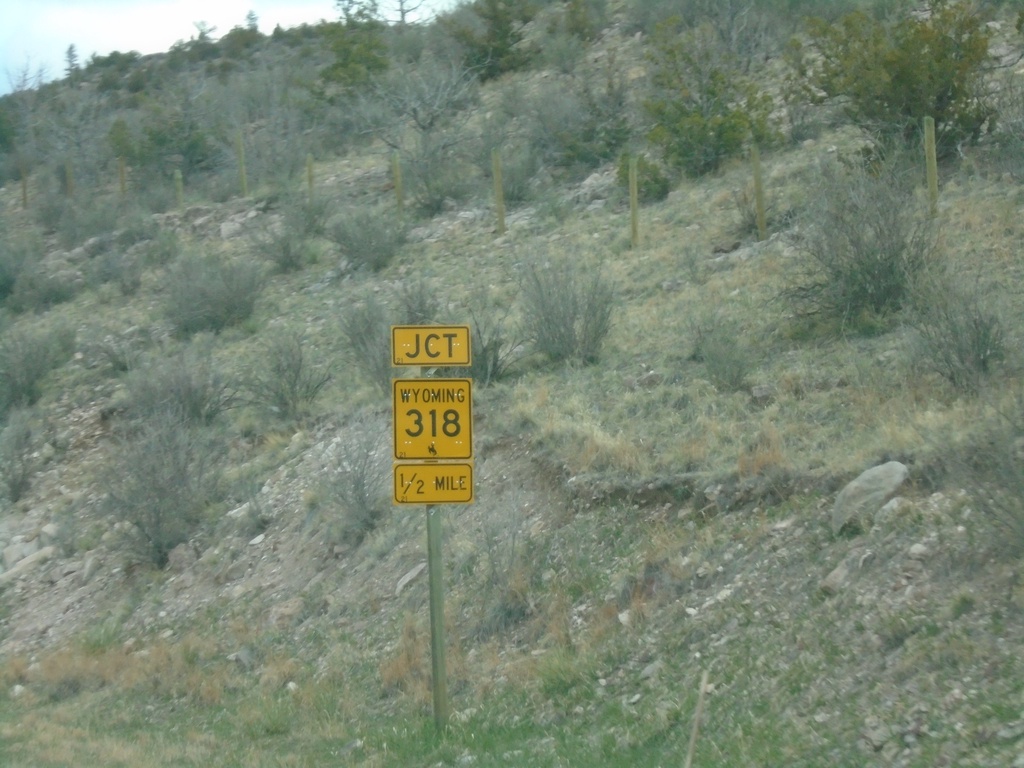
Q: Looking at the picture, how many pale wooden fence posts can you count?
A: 11